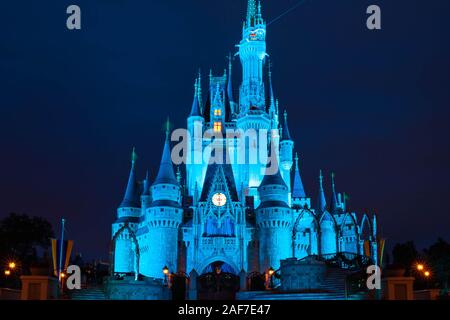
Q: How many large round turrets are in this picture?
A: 3